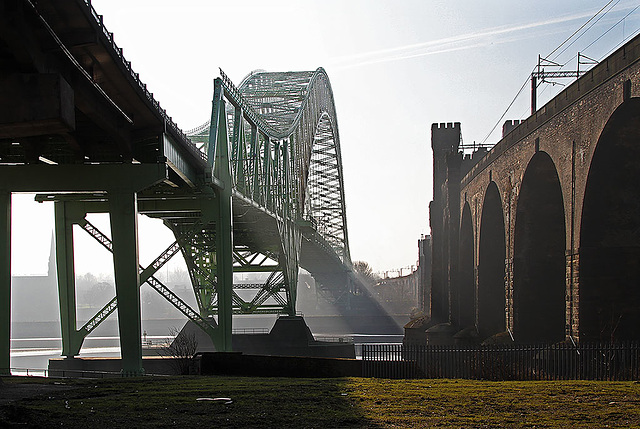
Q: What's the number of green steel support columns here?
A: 4